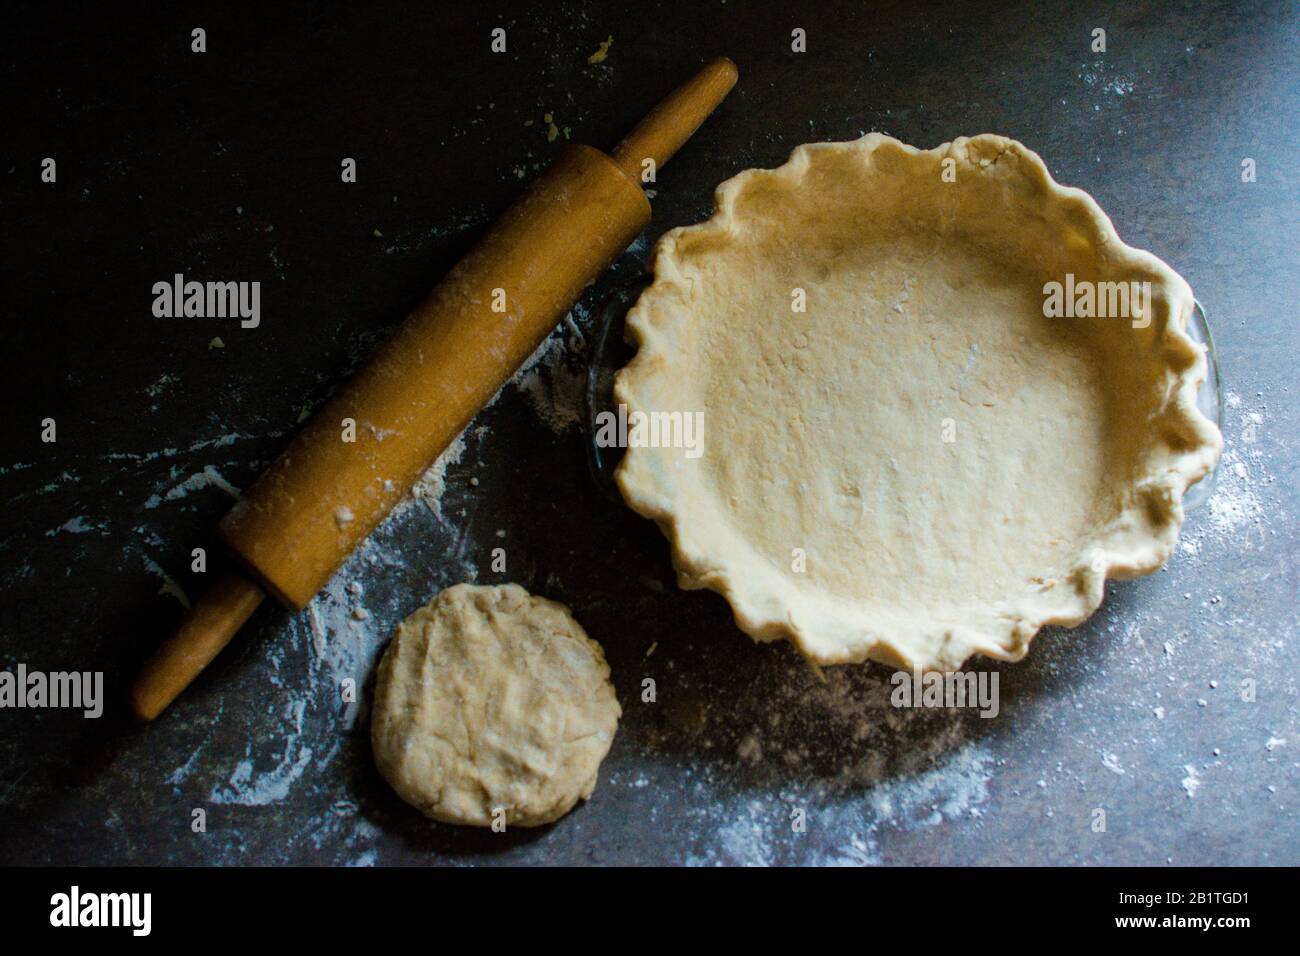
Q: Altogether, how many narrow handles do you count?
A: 2